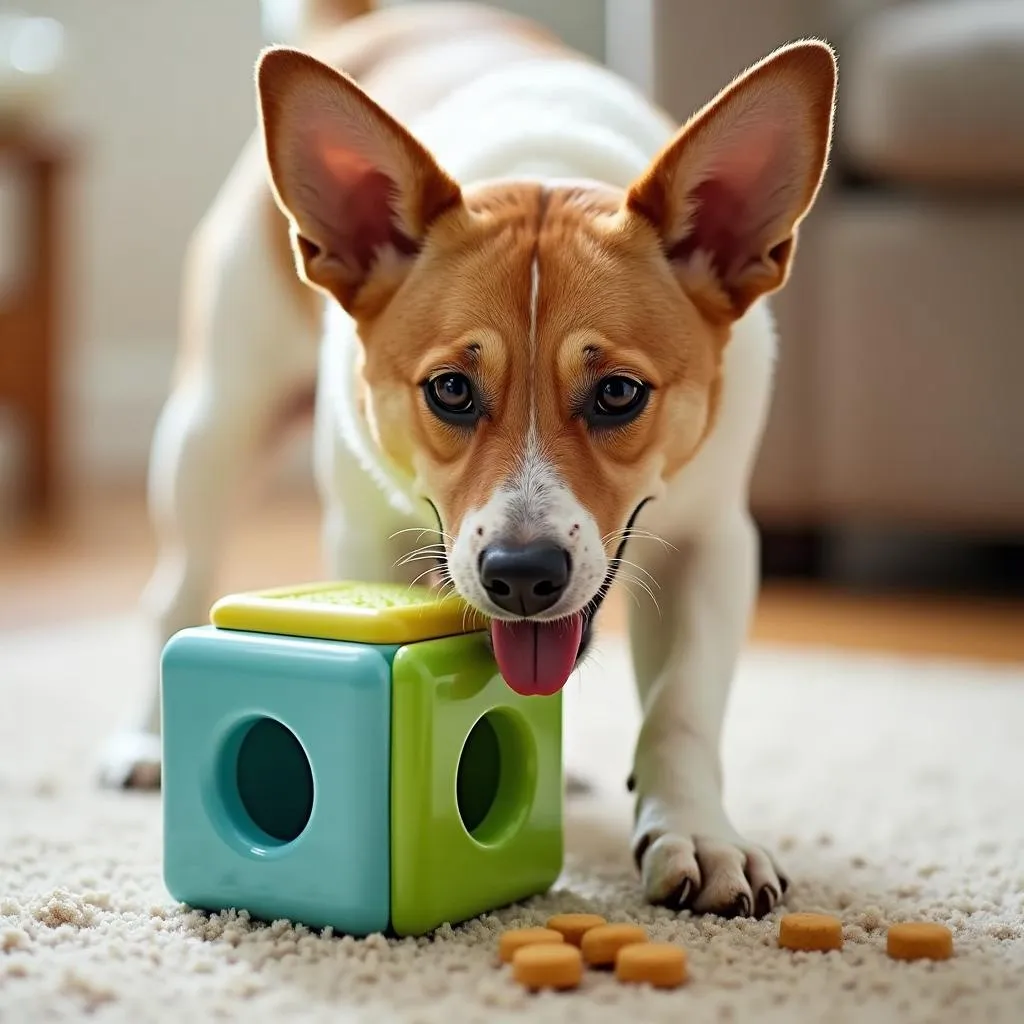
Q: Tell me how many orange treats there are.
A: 7